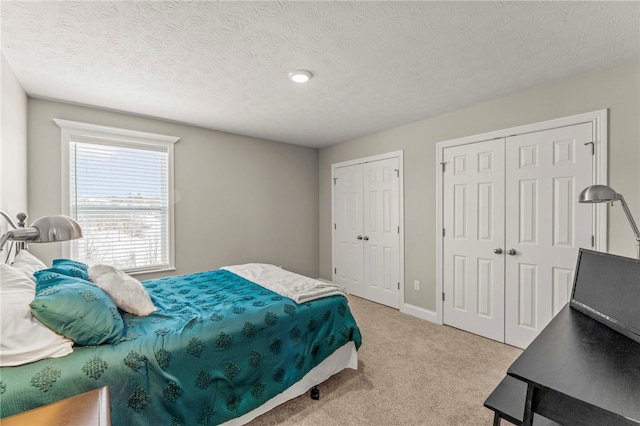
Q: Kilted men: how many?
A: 0